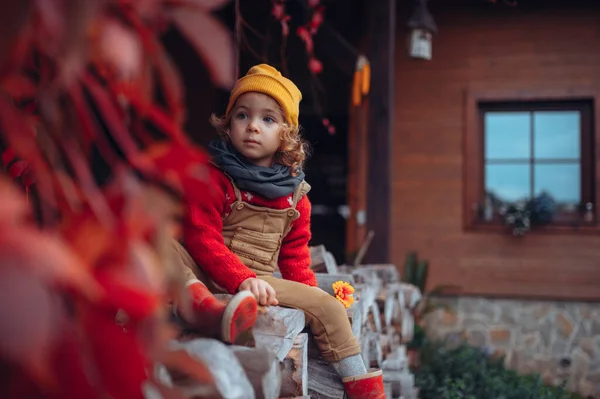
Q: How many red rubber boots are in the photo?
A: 2